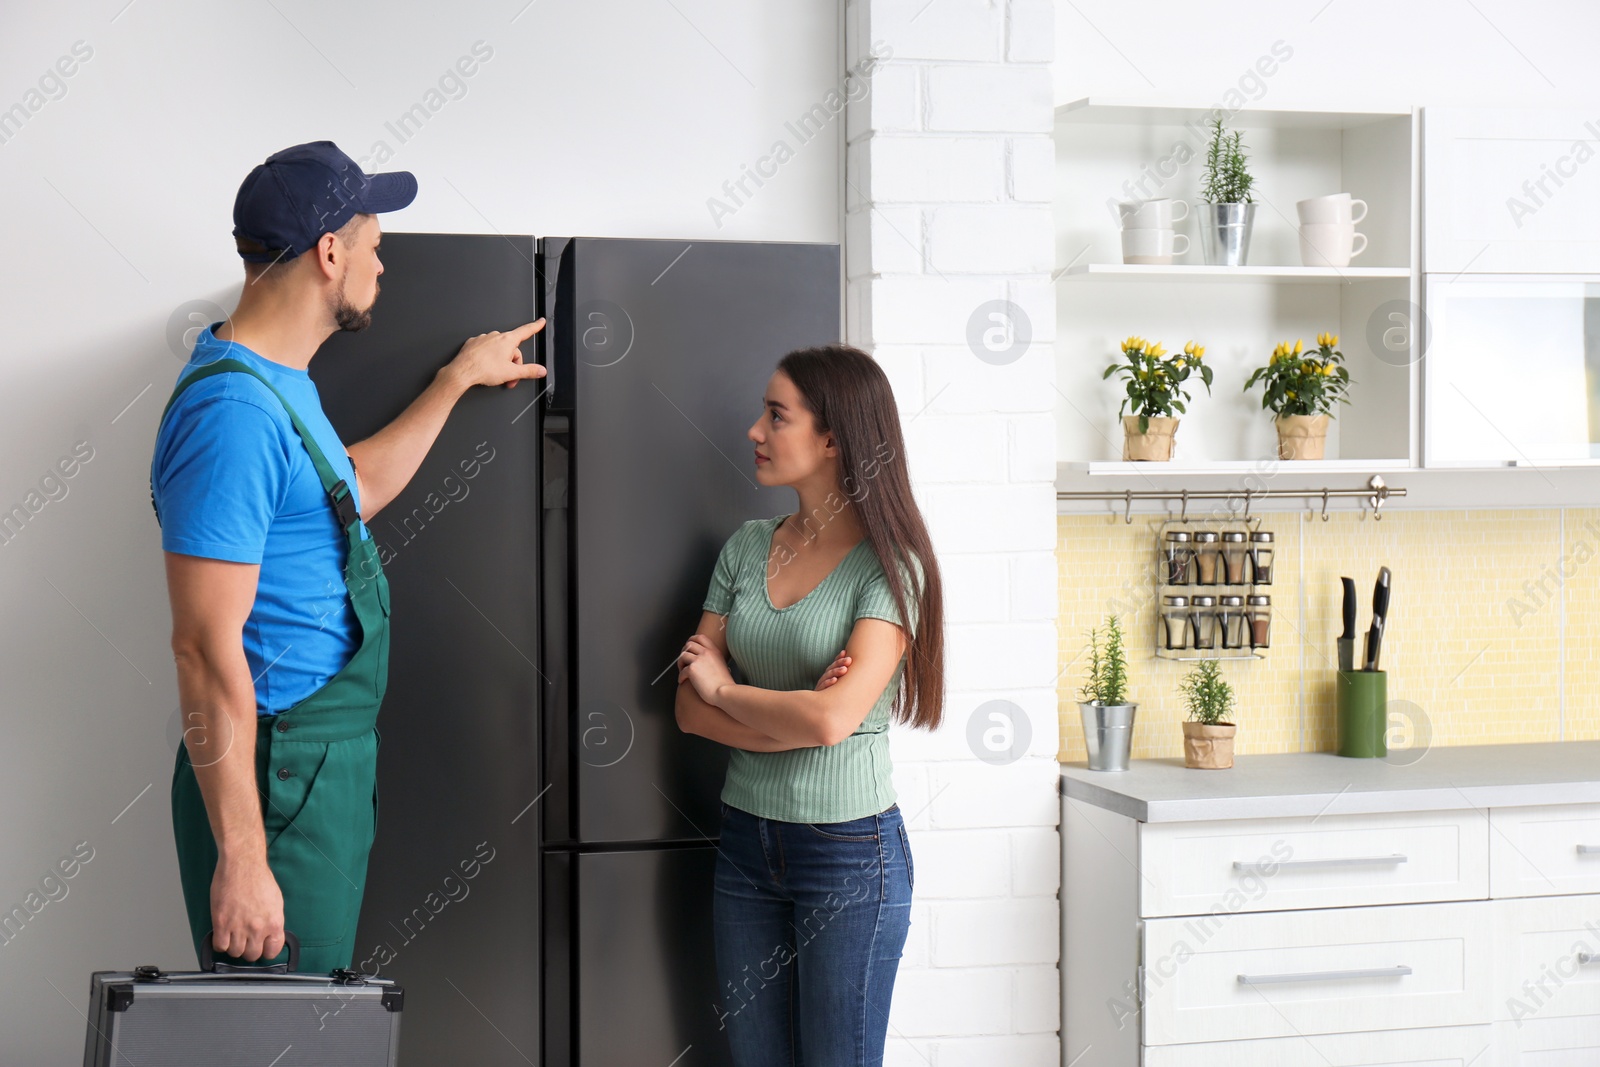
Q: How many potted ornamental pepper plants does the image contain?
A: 2